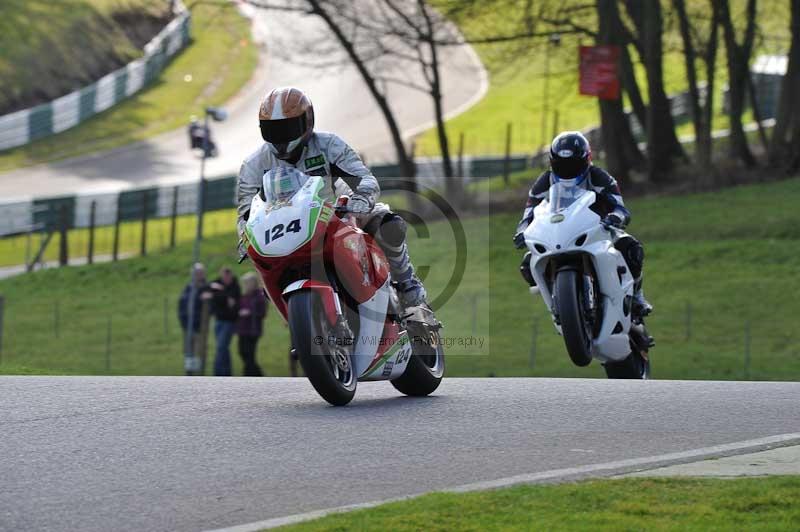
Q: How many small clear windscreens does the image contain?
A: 2